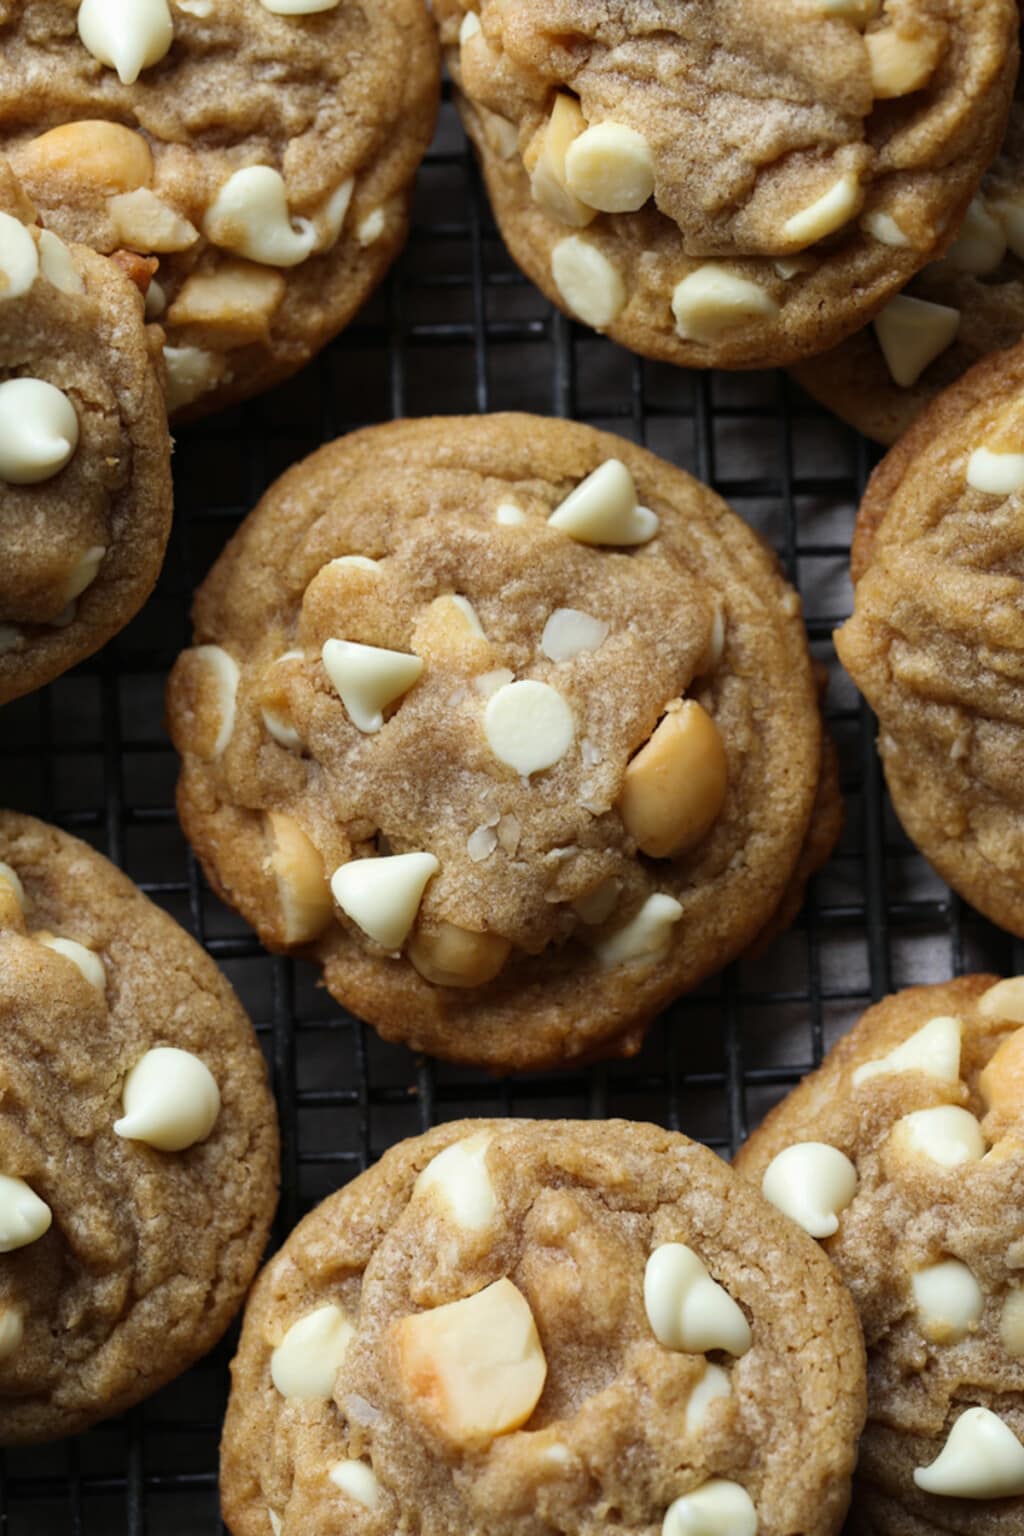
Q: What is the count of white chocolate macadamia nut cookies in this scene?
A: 9